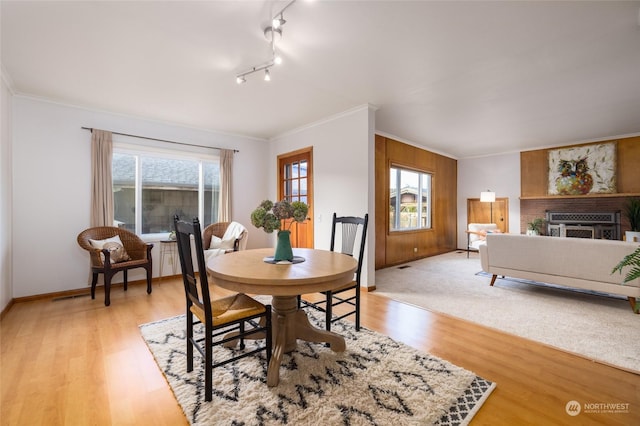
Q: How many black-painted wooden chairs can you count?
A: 2